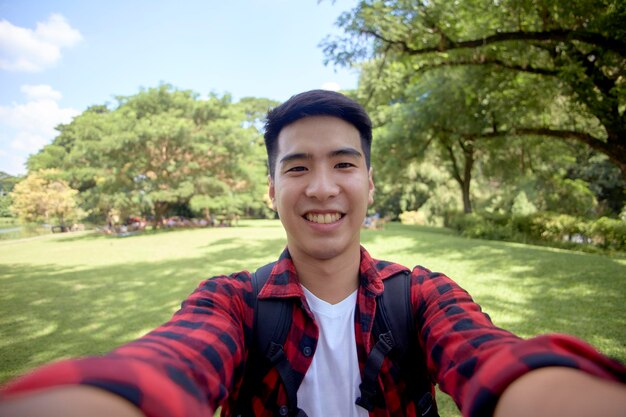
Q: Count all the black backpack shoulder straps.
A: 2